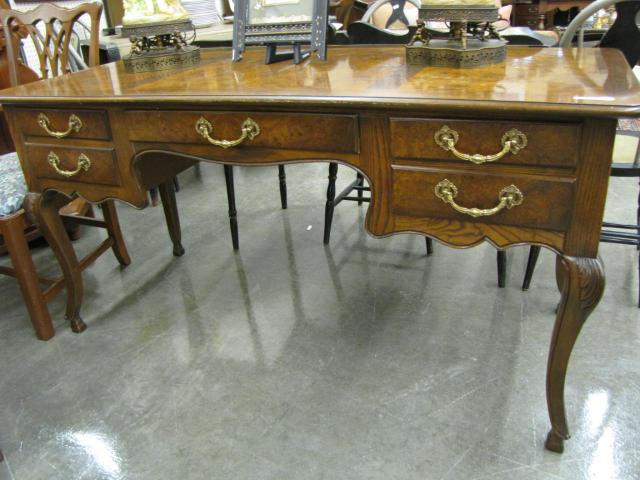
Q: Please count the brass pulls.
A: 5